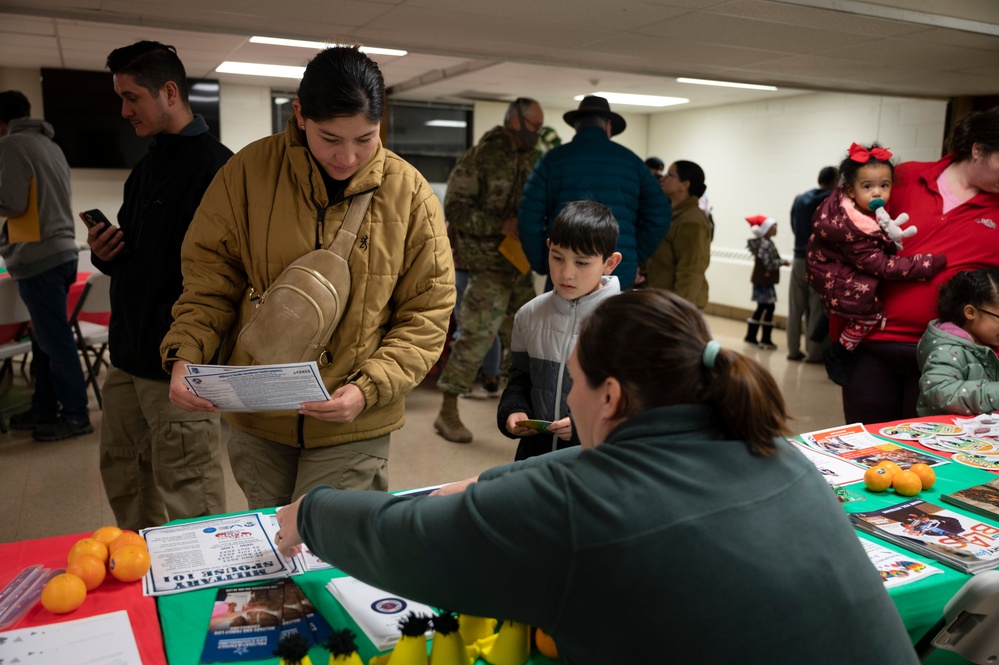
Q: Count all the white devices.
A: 0